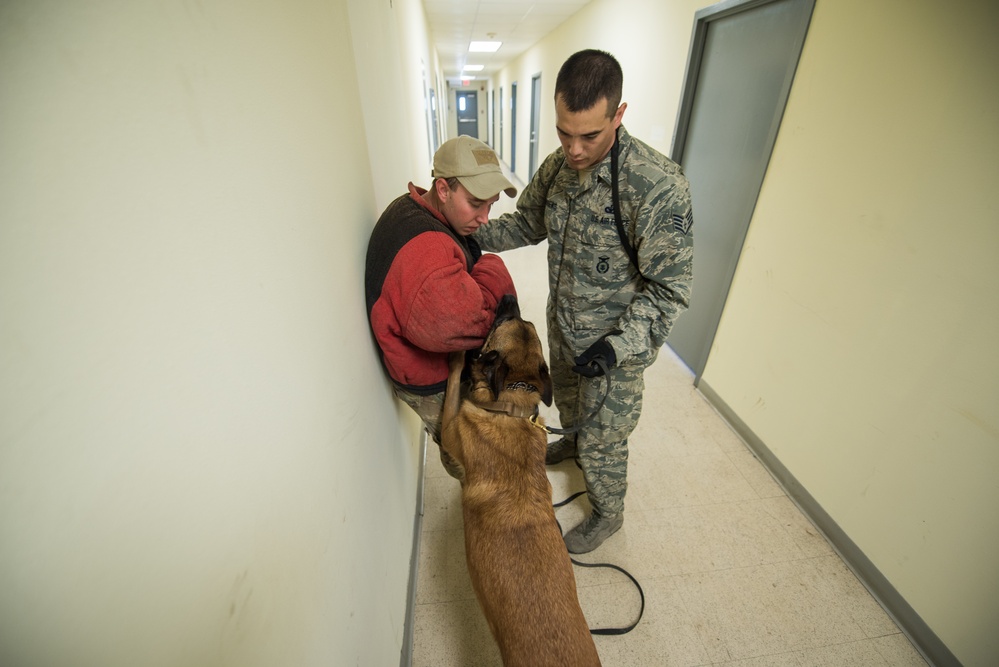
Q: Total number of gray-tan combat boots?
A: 2